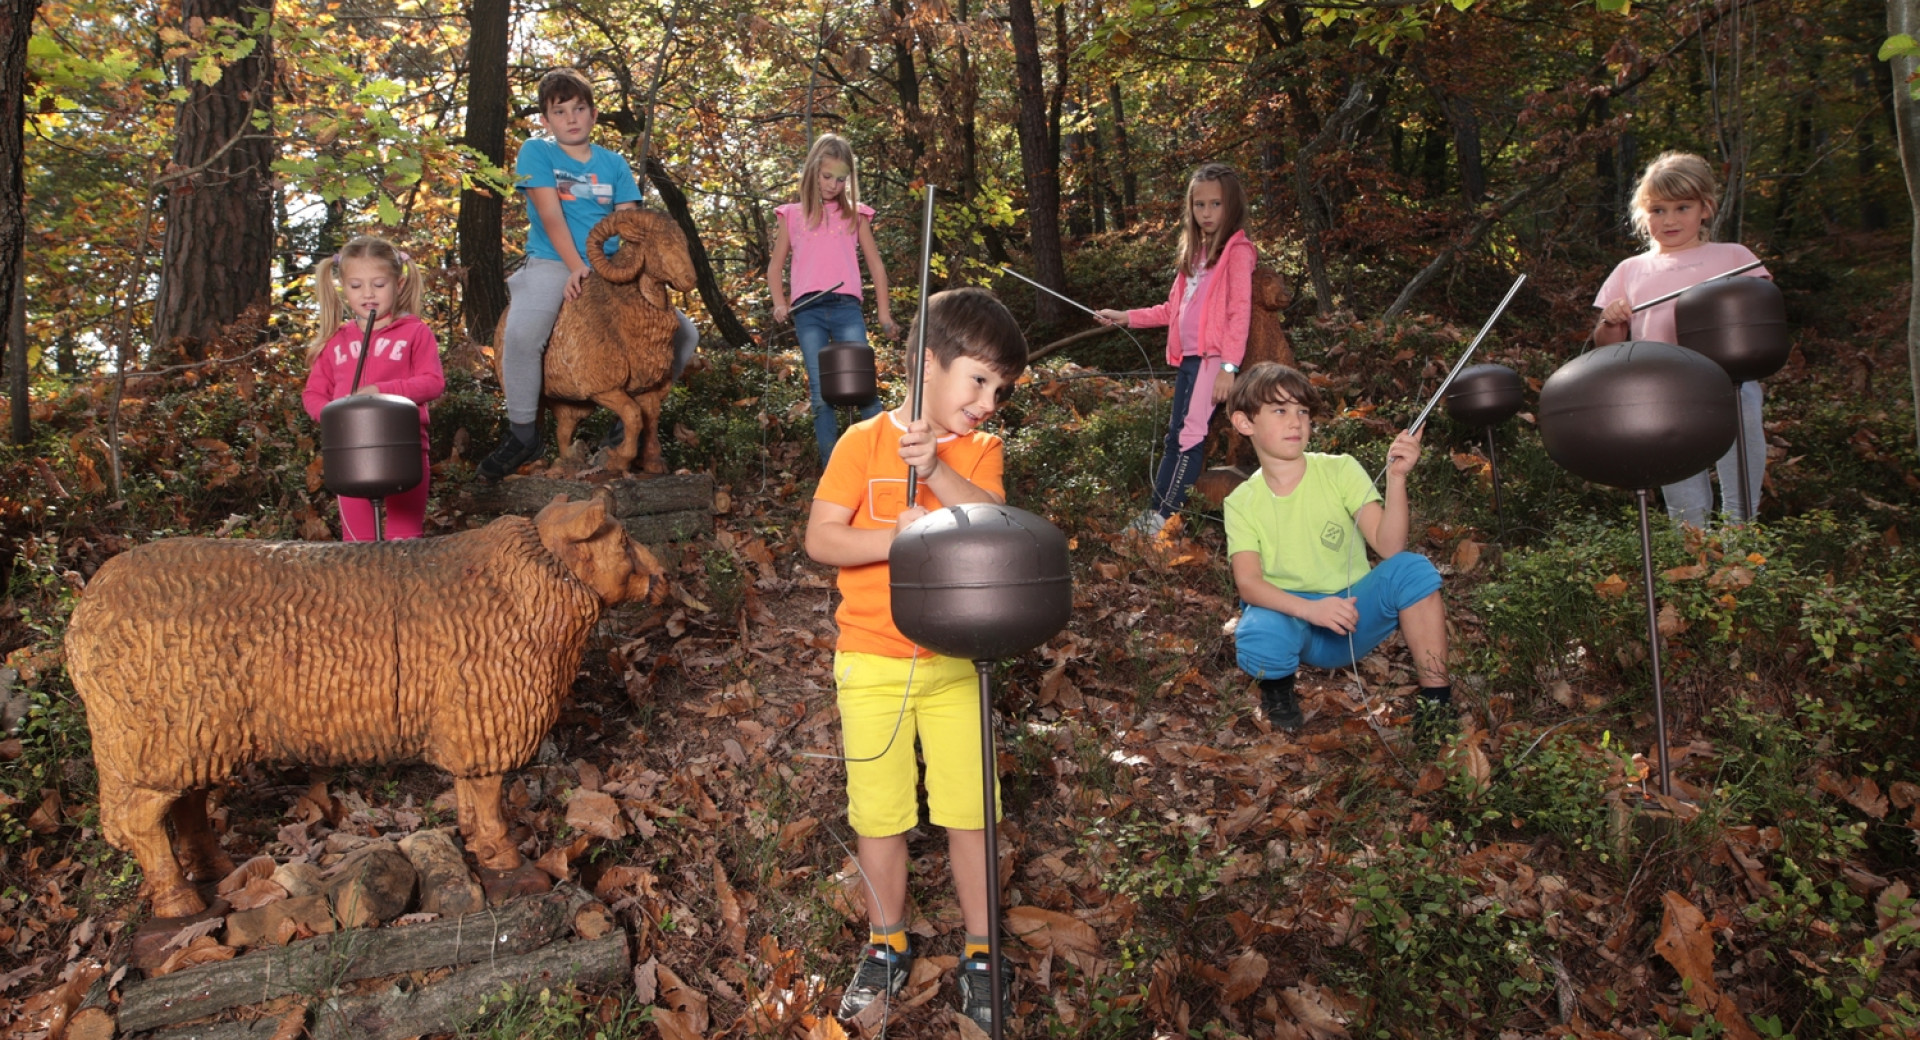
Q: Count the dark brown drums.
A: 6